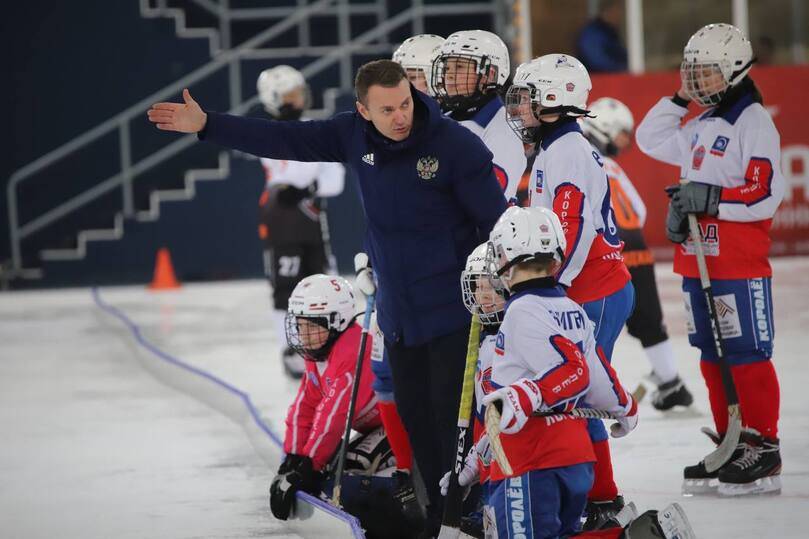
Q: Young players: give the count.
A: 9